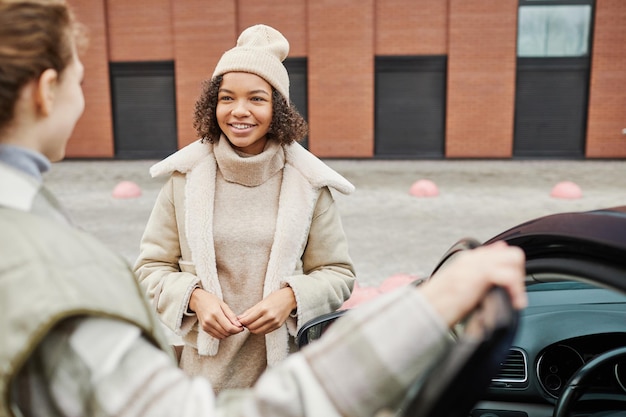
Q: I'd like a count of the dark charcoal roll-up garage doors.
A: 4